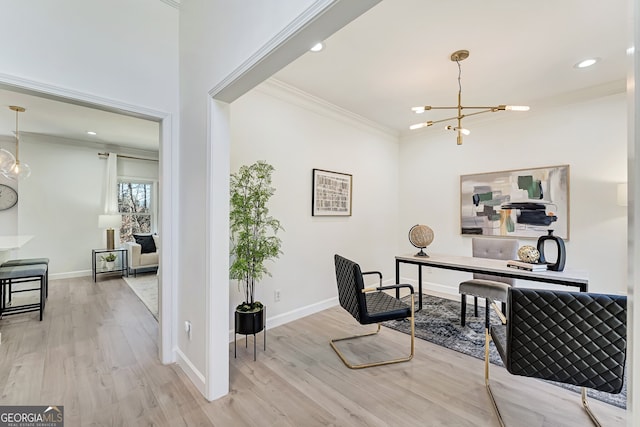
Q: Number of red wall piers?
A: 0